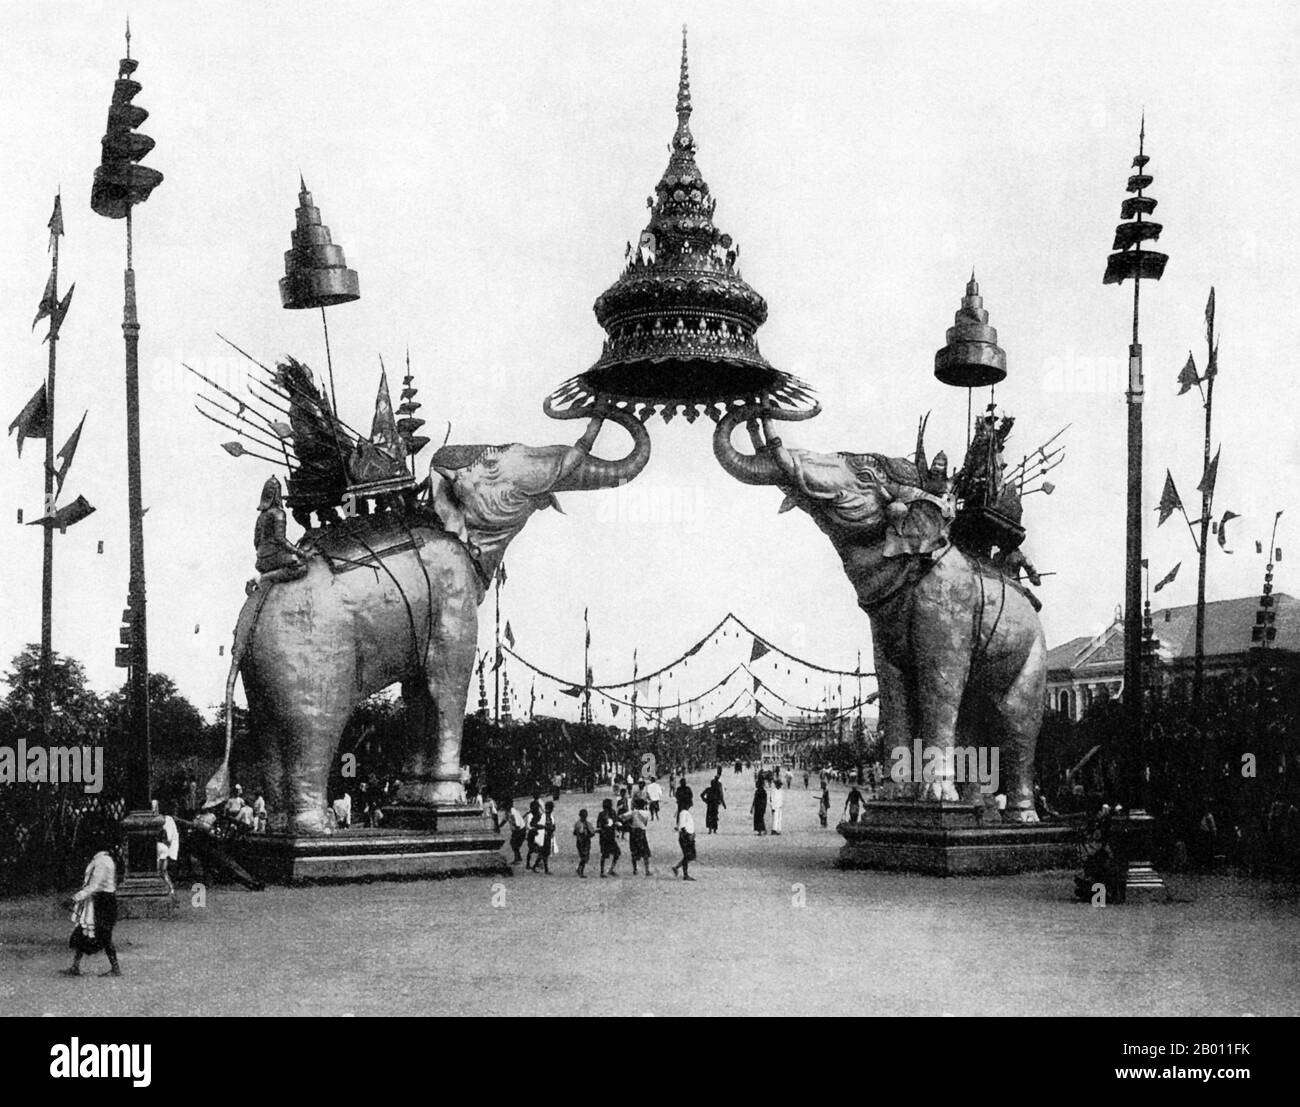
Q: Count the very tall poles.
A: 4